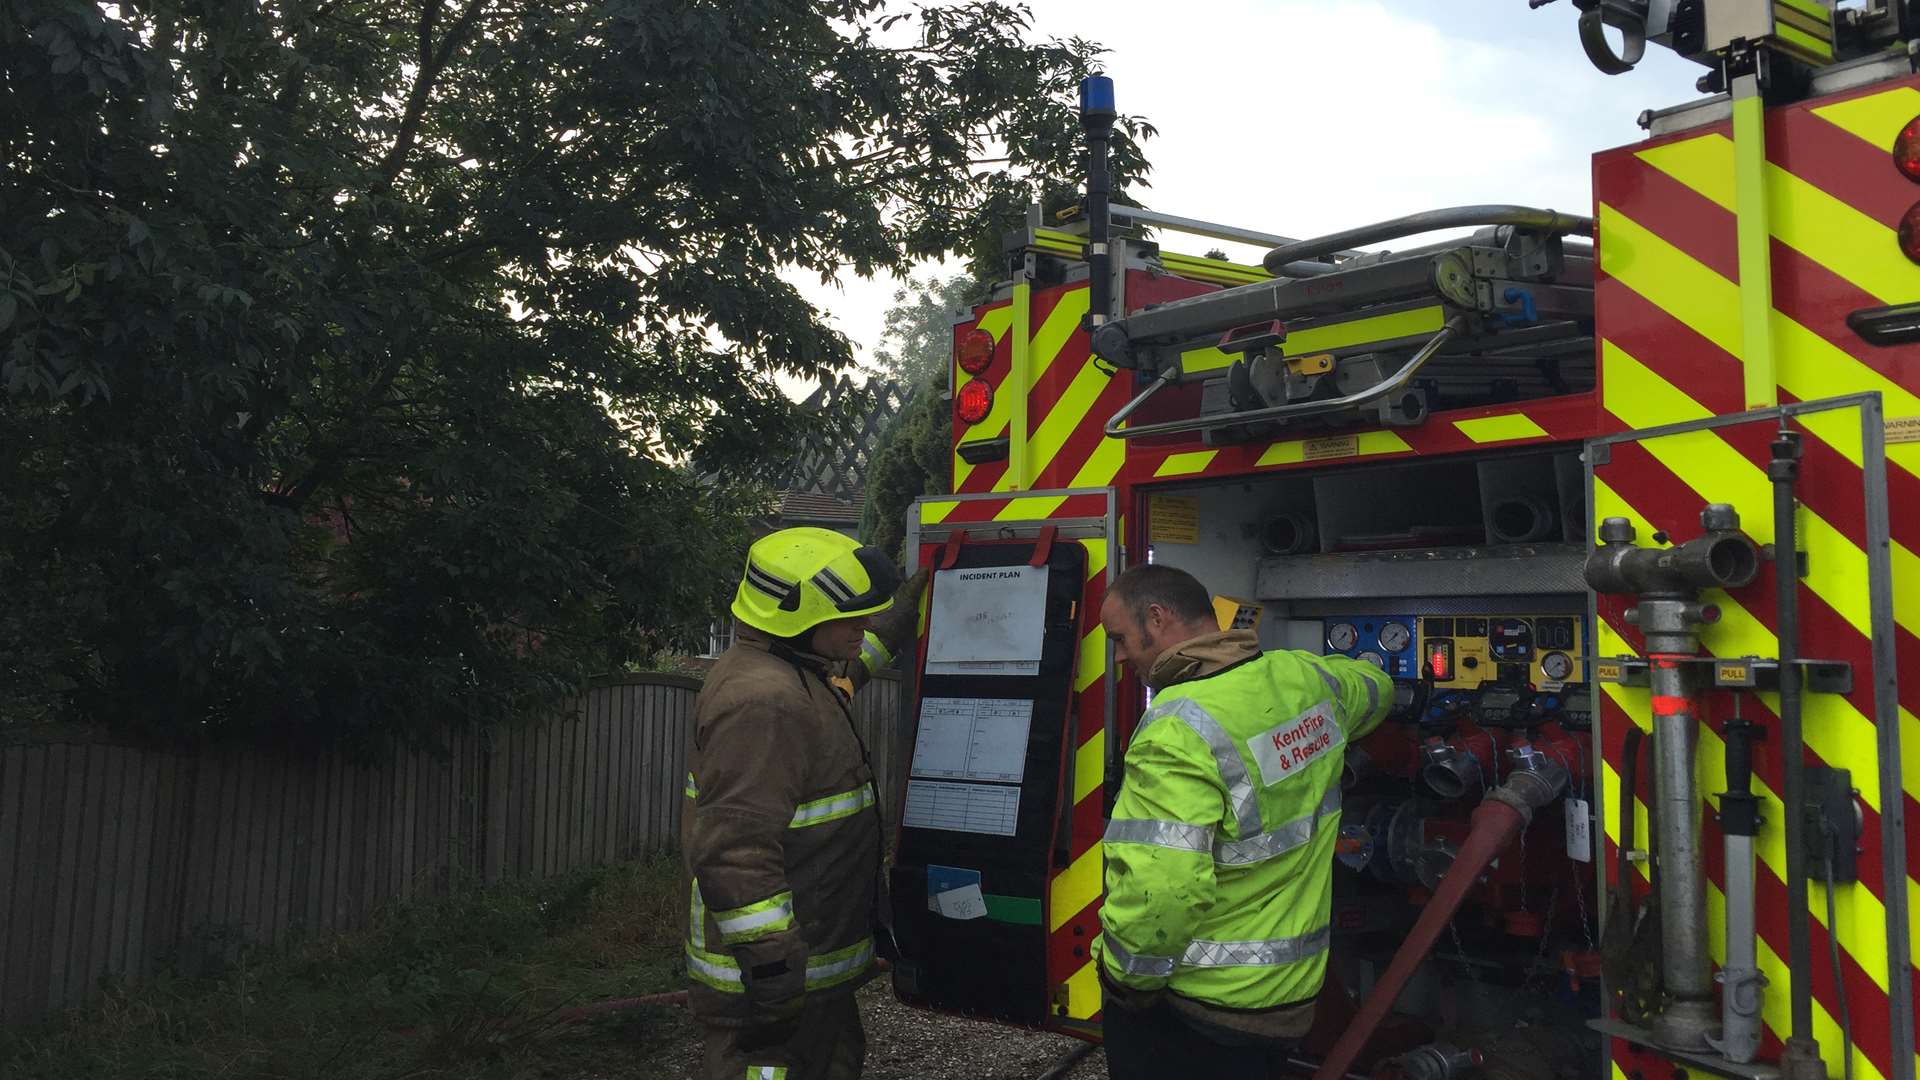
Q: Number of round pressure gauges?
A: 4